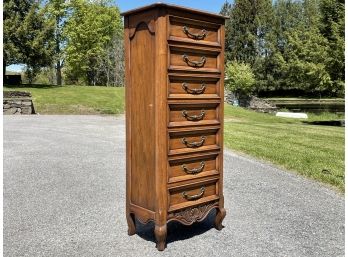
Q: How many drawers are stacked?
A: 7